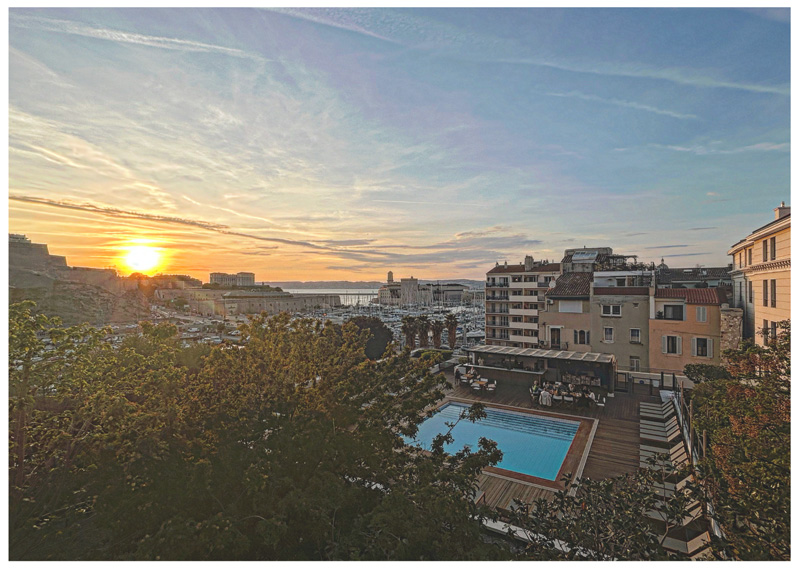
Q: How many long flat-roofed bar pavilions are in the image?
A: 1